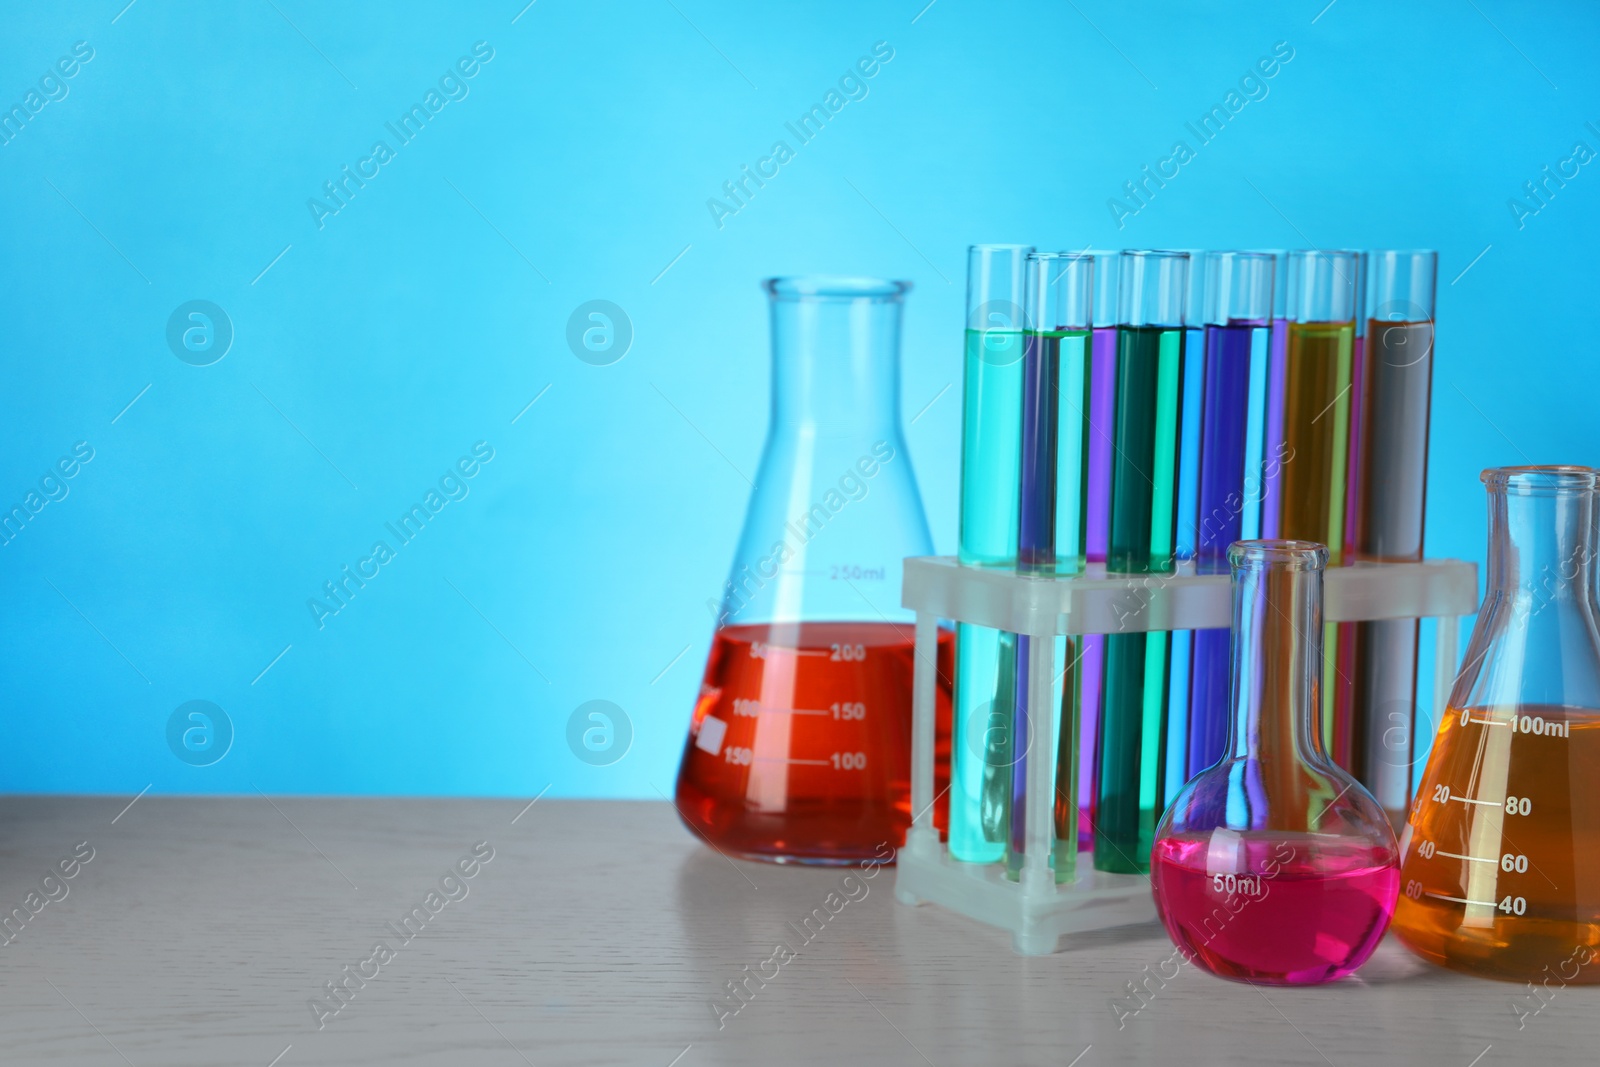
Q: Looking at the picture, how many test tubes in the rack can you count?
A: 10